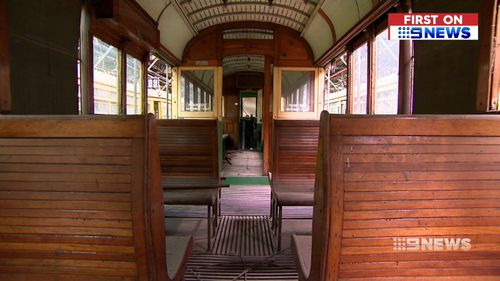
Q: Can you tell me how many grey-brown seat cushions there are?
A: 4